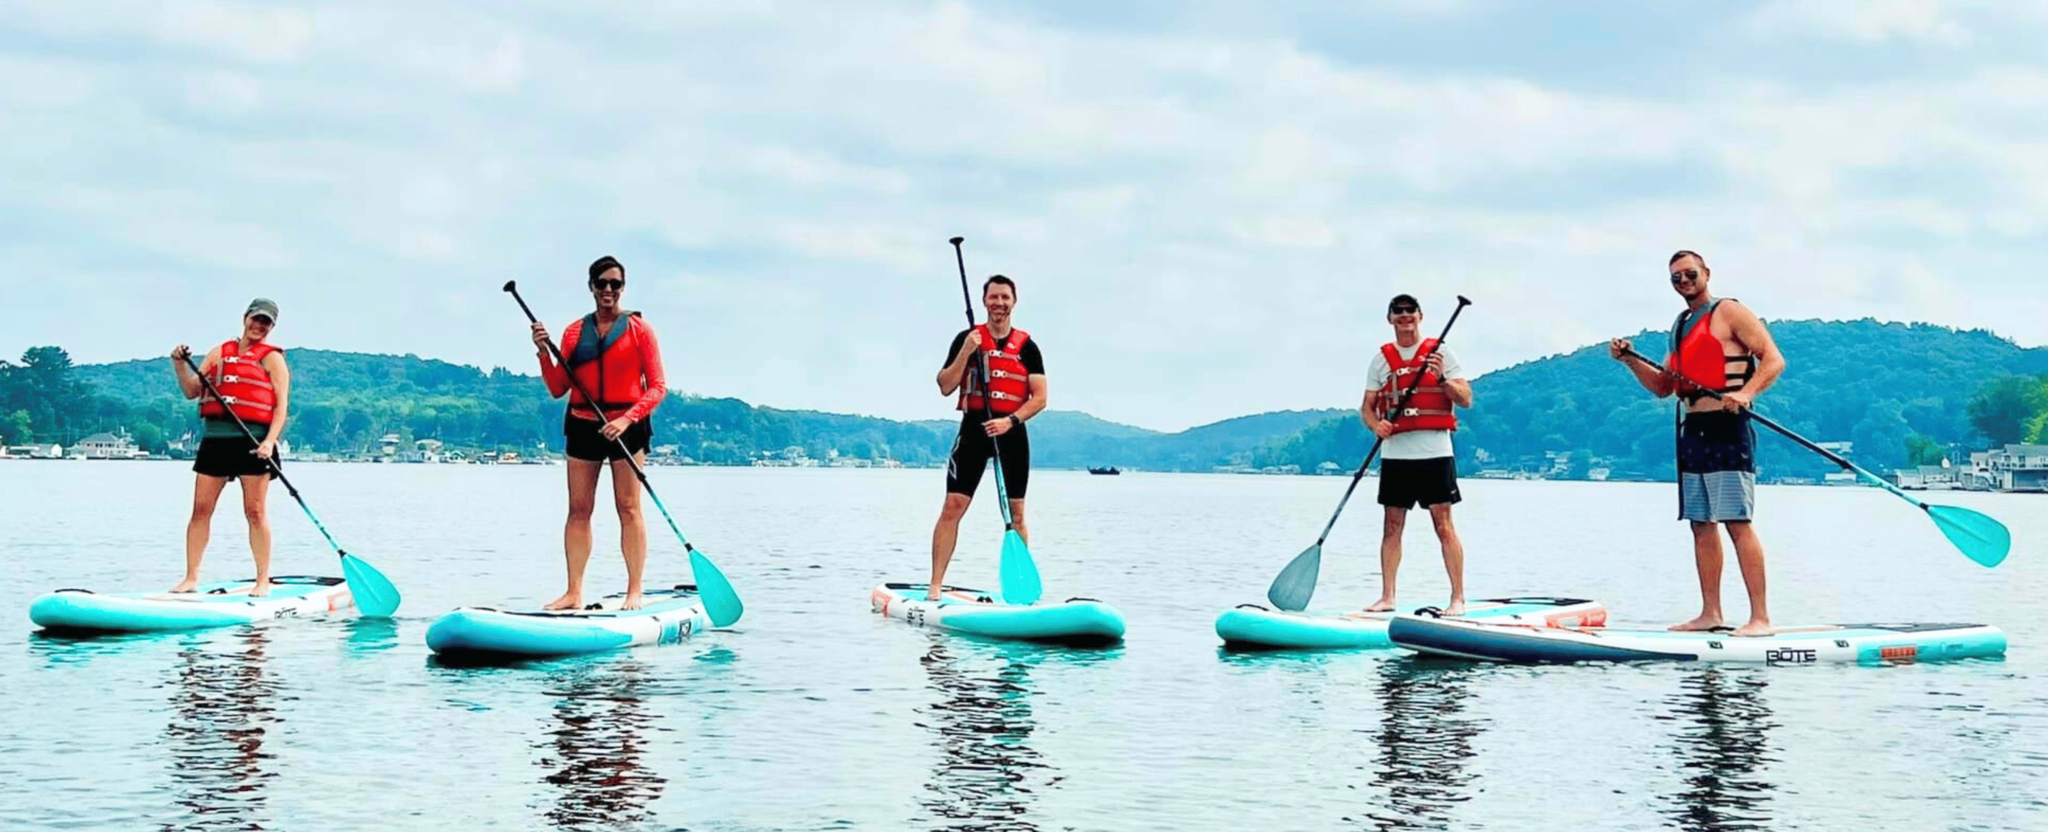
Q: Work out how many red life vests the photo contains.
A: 5